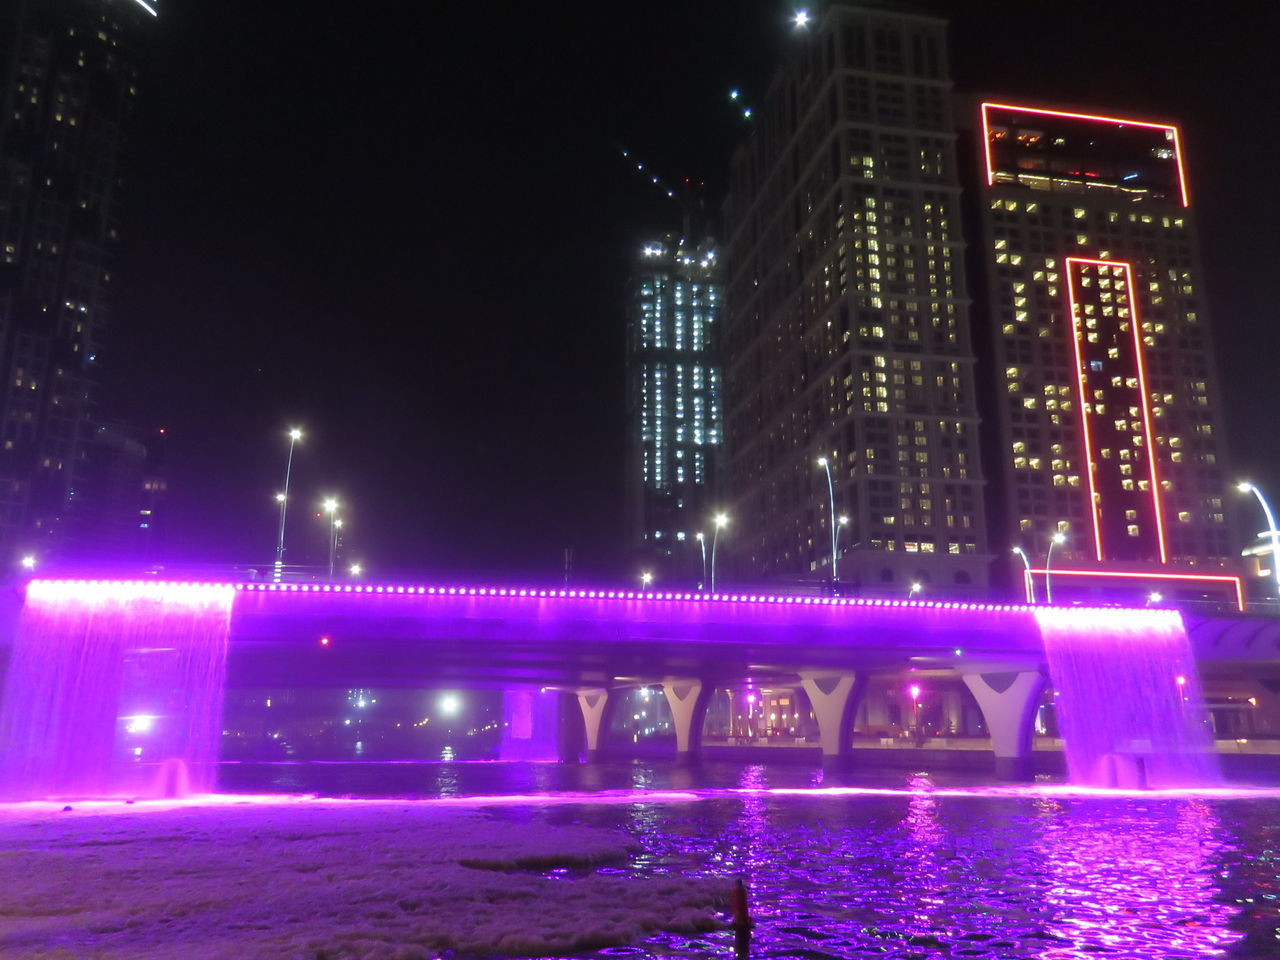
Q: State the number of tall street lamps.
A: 11